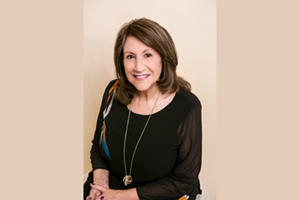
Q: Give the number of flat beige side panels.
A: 2